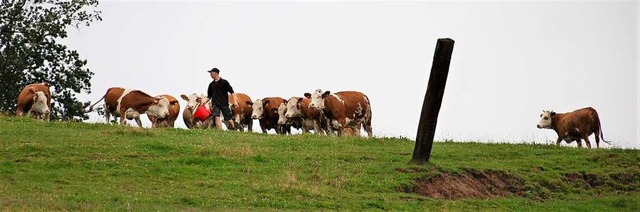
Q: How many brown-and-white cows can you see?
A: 10